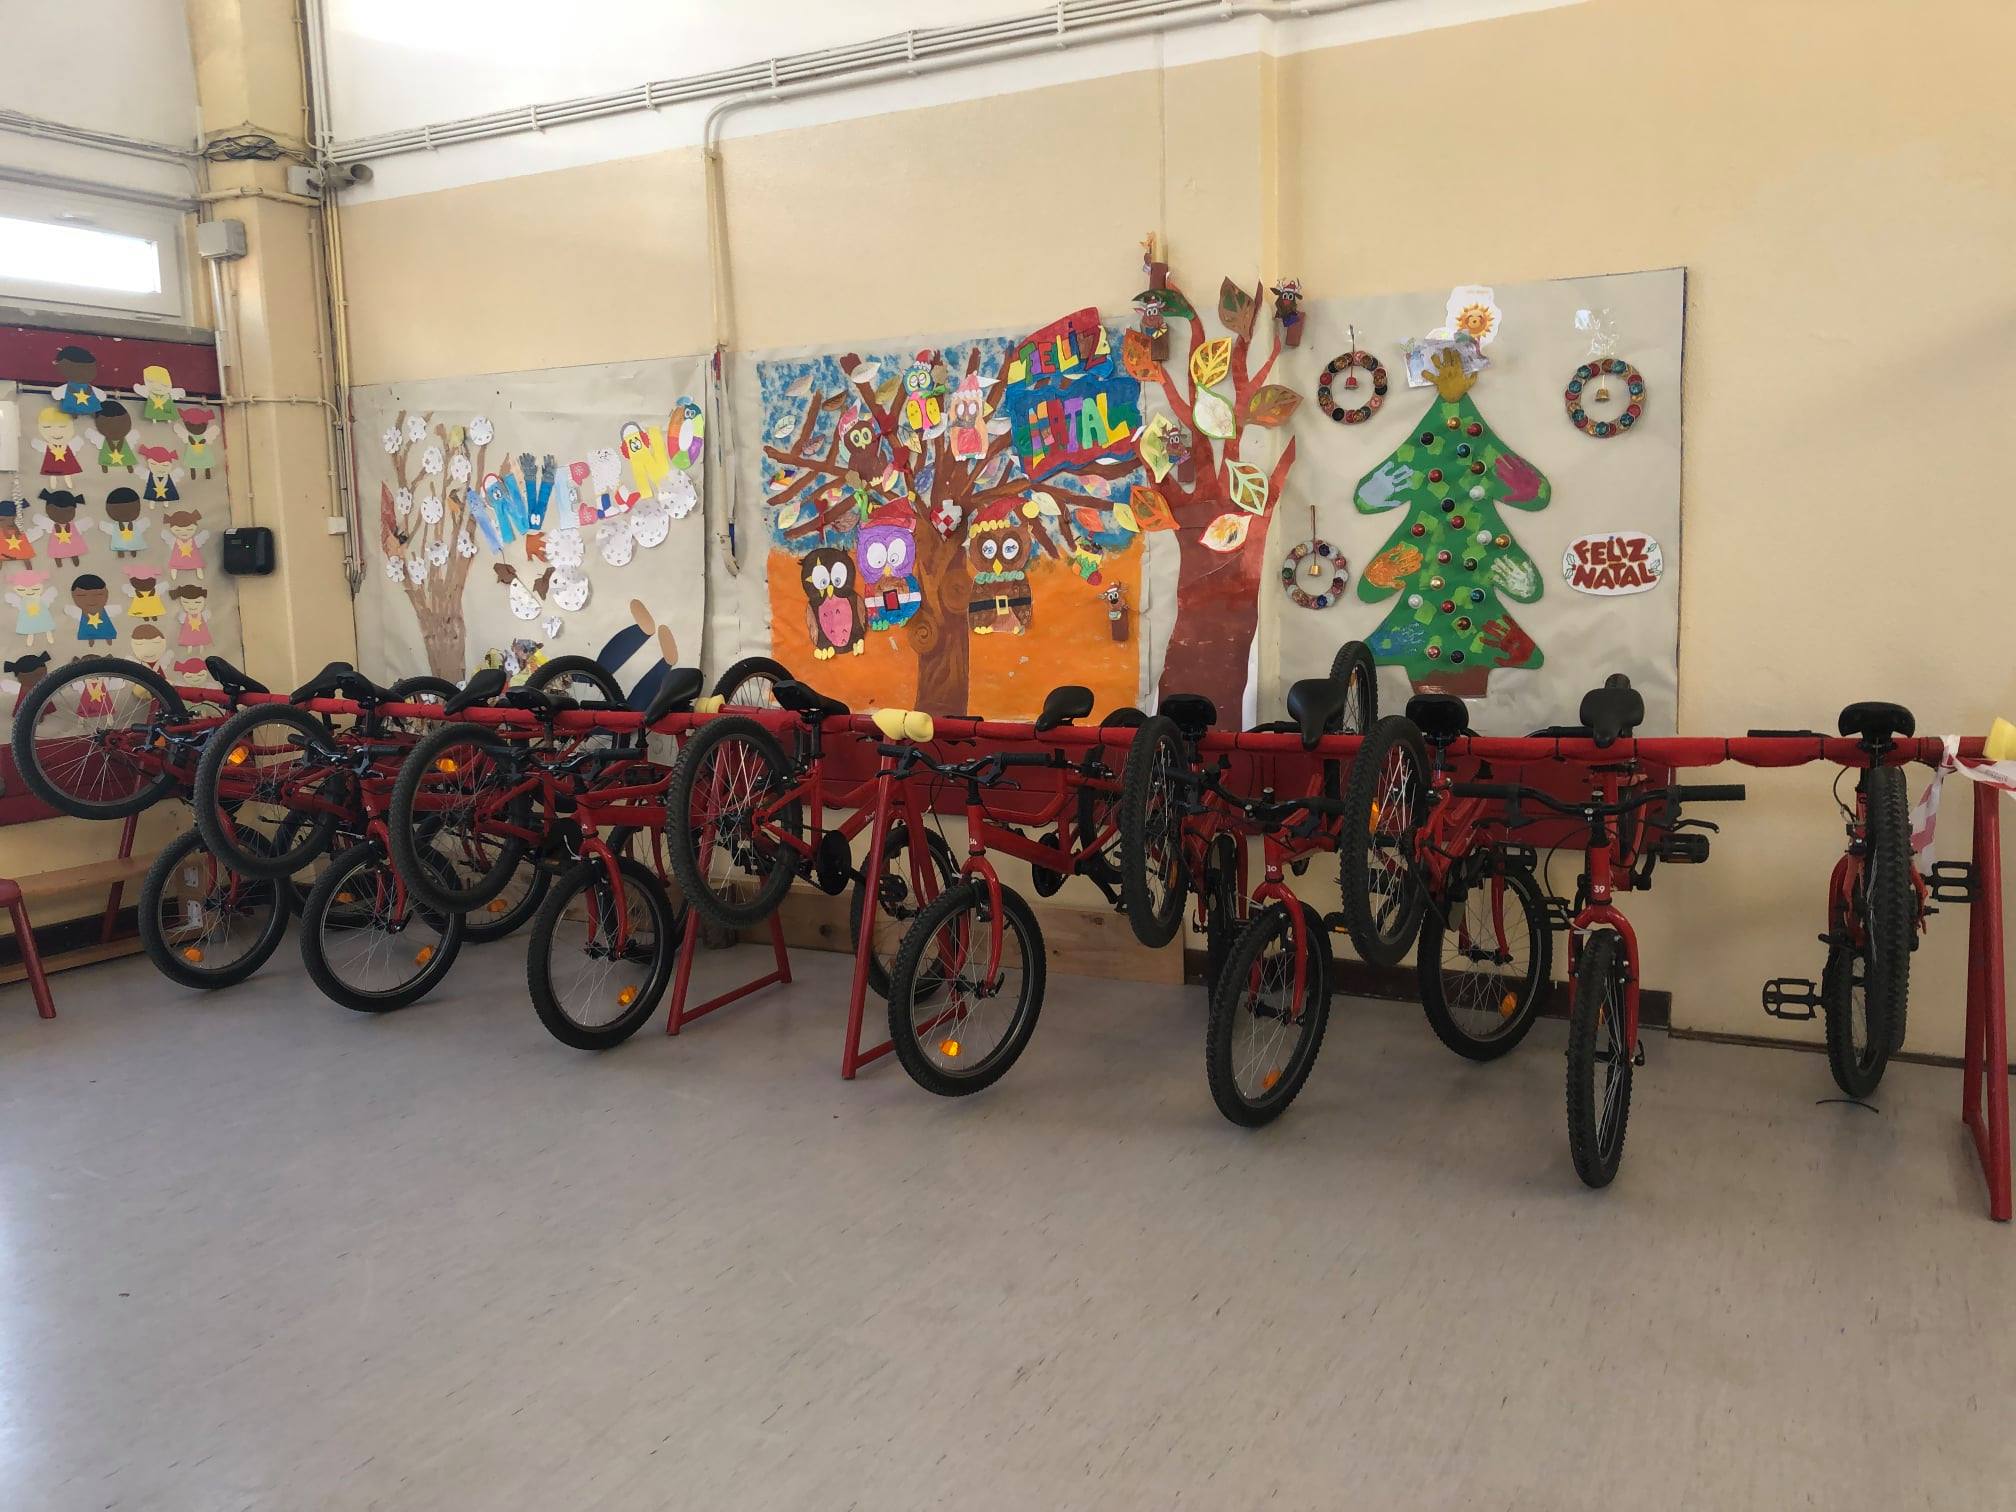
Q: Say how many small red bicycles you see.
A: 13